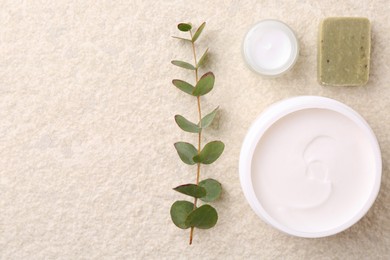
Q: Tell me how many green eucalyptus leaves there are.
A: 15